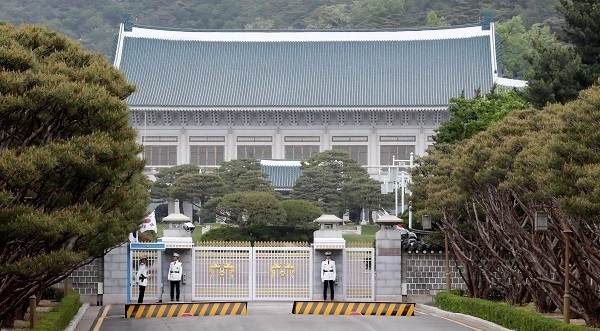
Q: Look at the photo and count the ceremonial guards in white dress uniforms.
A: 3